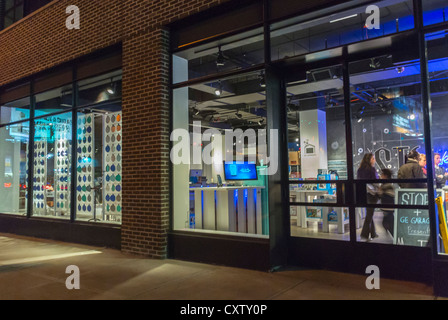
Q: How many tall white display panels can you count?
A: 4